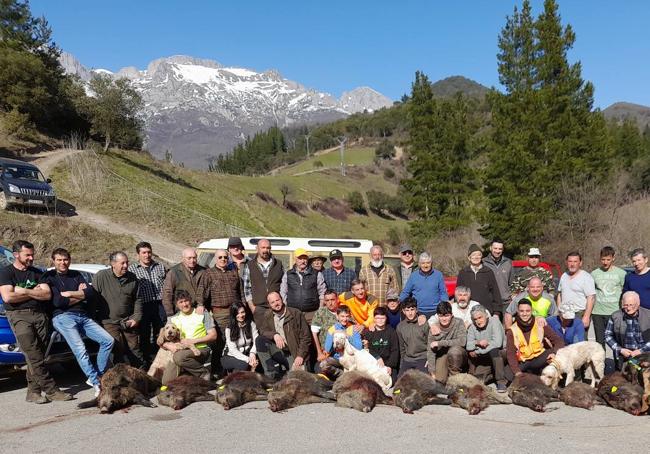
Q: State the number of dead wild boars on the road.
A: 10